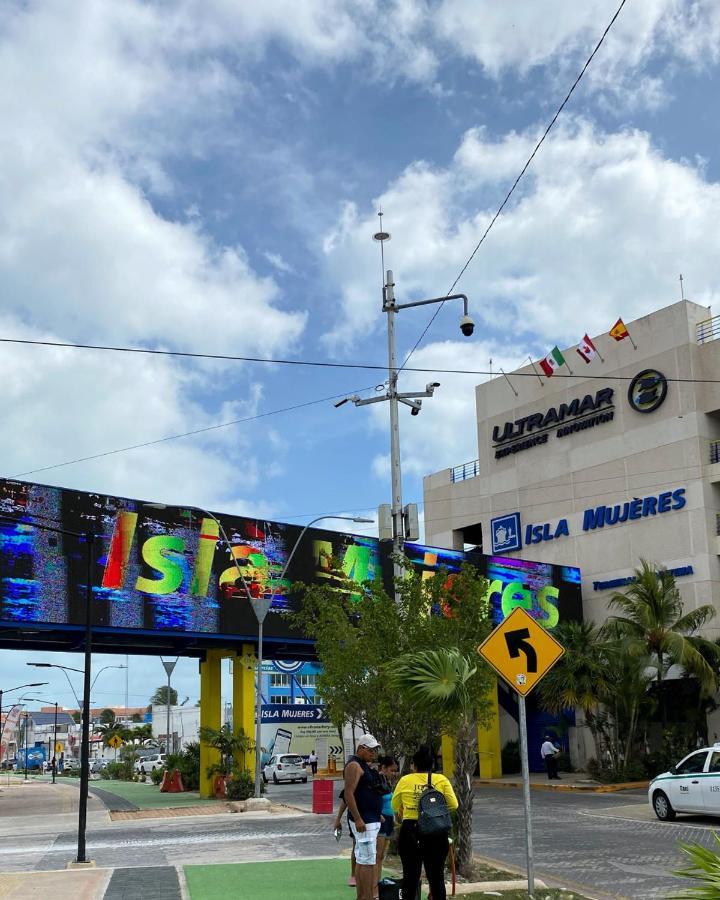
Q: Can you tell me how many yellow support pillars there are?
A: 4